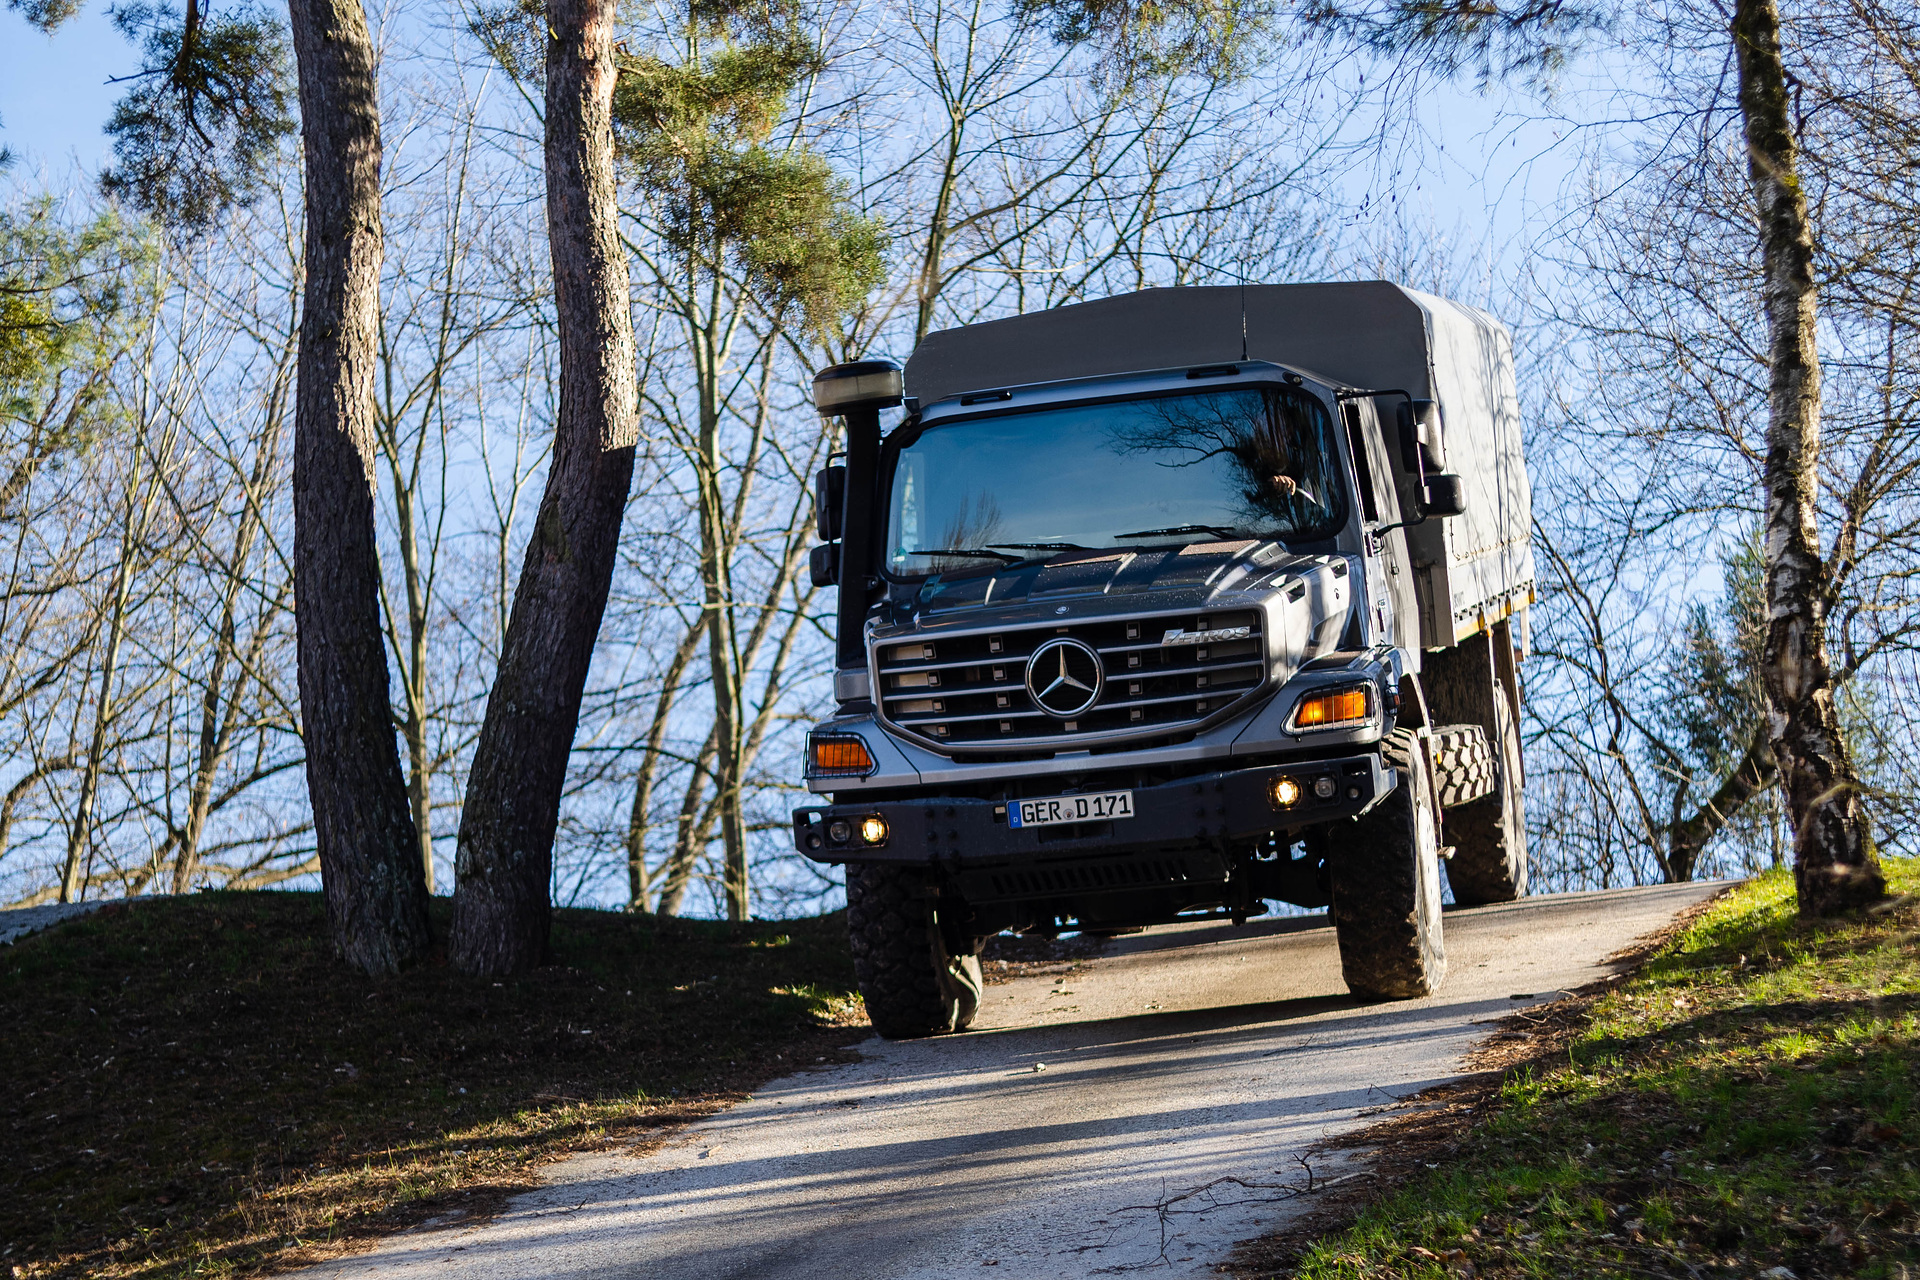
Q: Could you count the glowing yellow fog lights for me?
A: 2